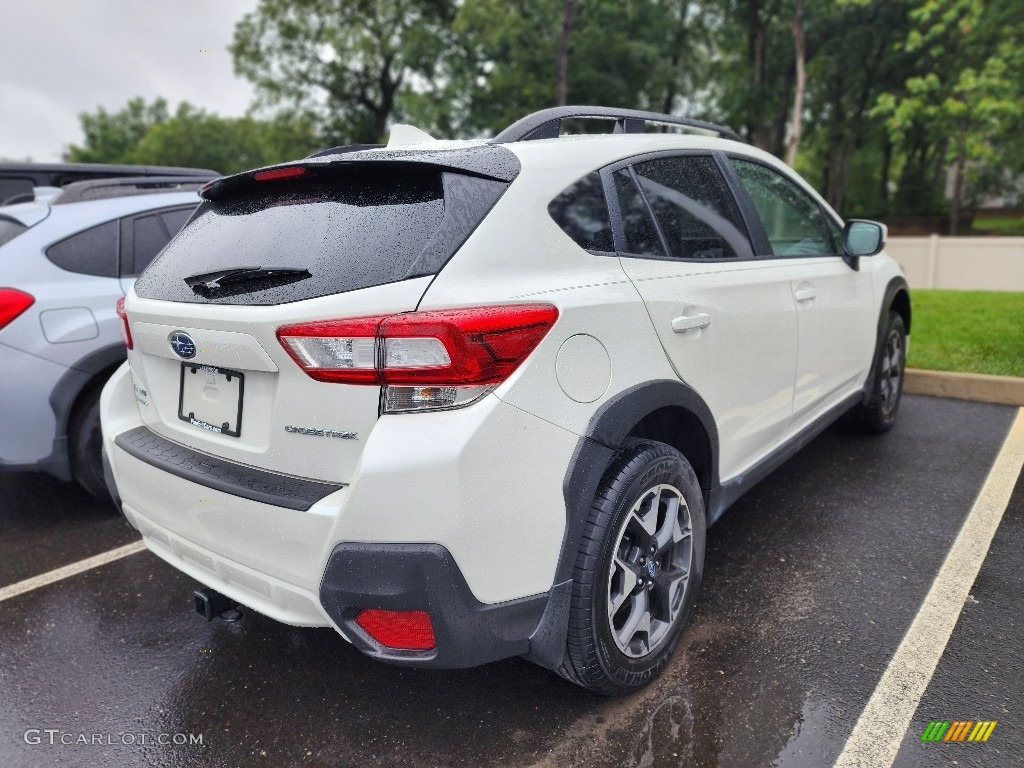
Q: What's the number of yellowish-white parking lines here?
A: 2